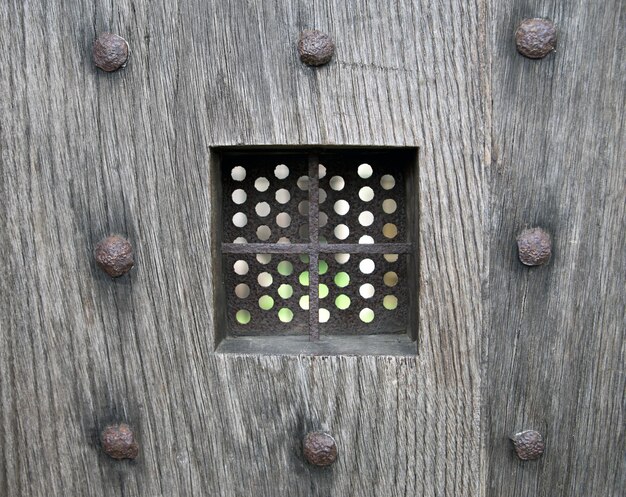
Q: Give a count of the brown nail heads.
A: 8